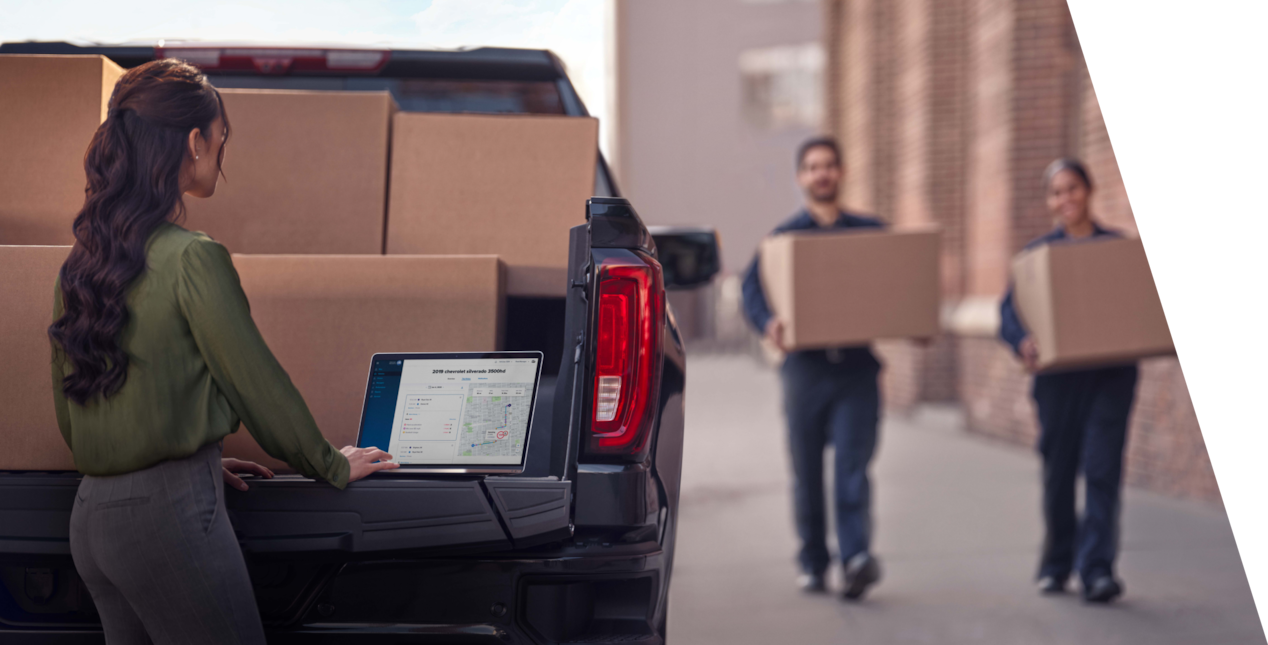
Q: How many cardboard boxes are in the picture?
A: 7